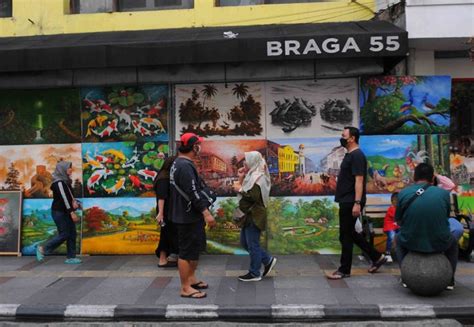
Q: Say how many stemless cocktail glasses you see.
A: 0